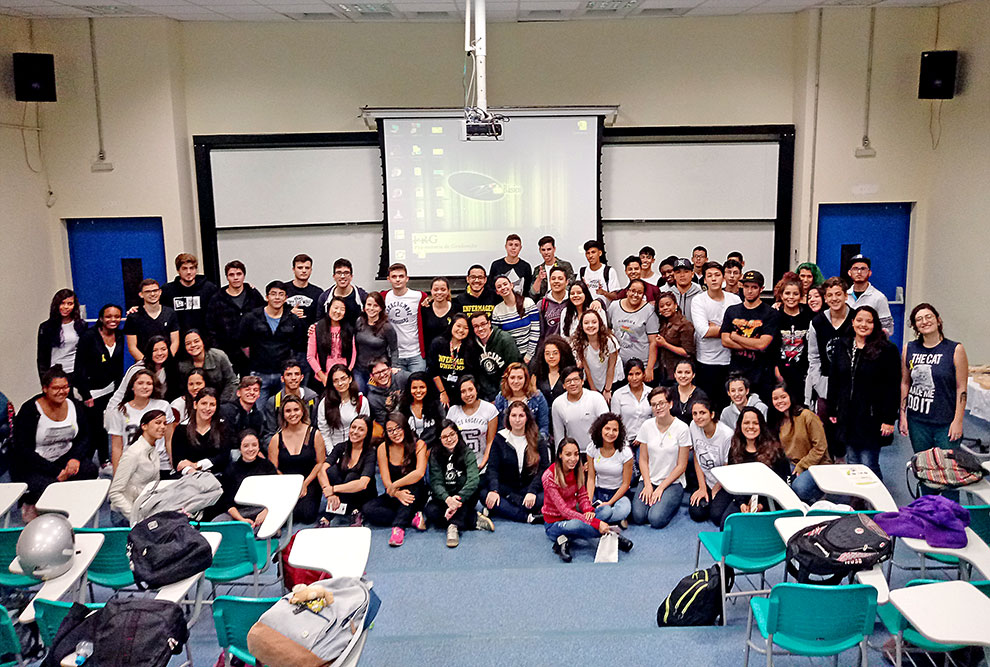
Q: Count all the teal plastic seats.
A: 11